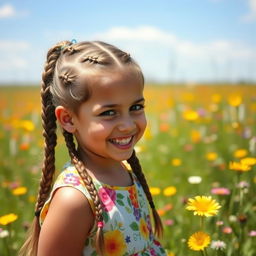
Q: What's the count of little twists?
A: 4